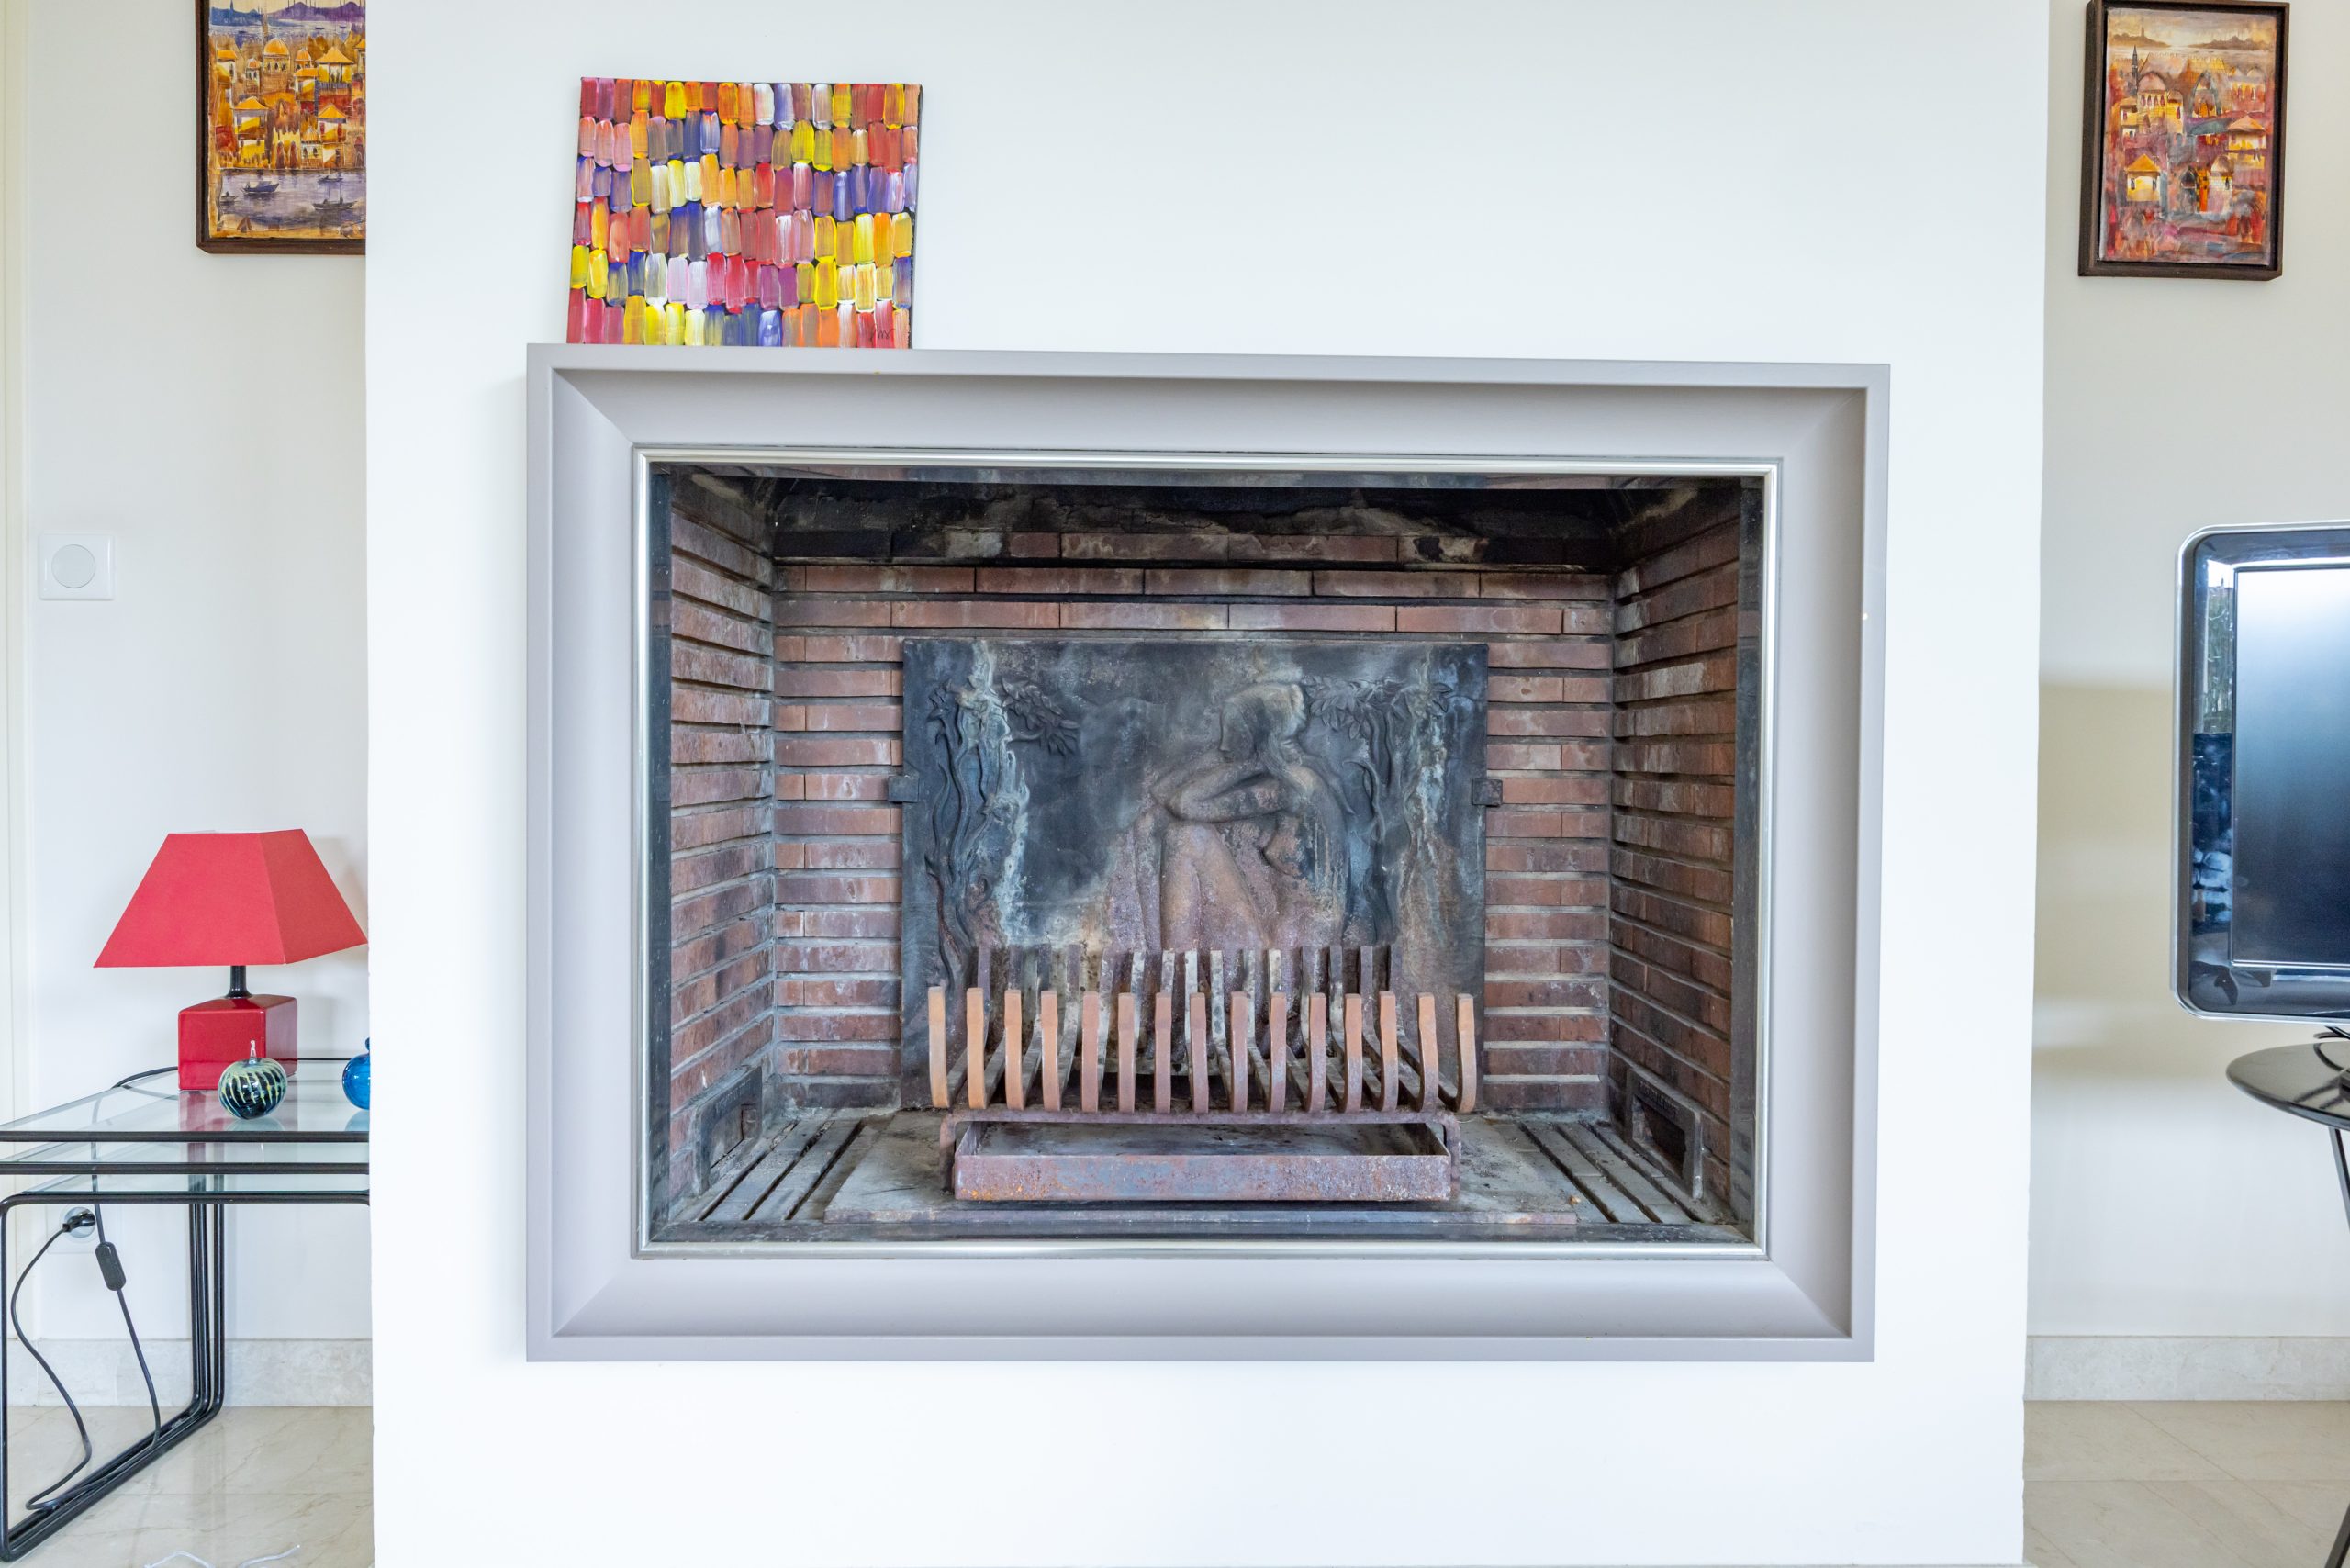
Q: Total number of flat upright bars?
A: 15